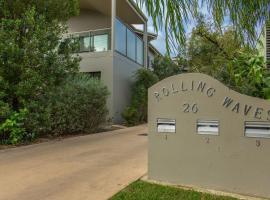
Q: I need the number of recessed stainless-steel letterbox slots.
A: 3